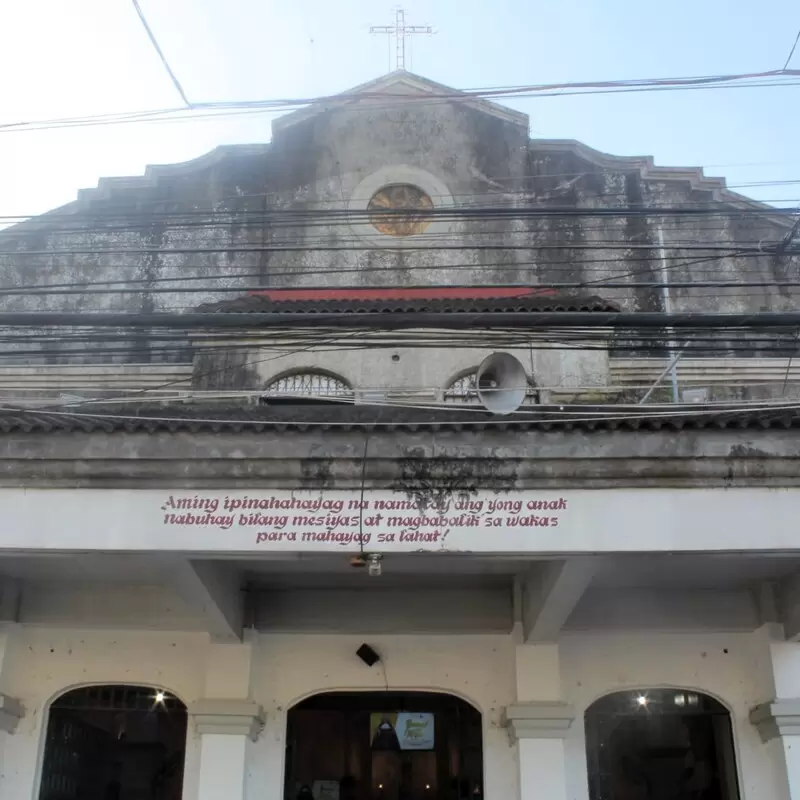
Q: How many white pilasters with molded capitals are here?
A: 4